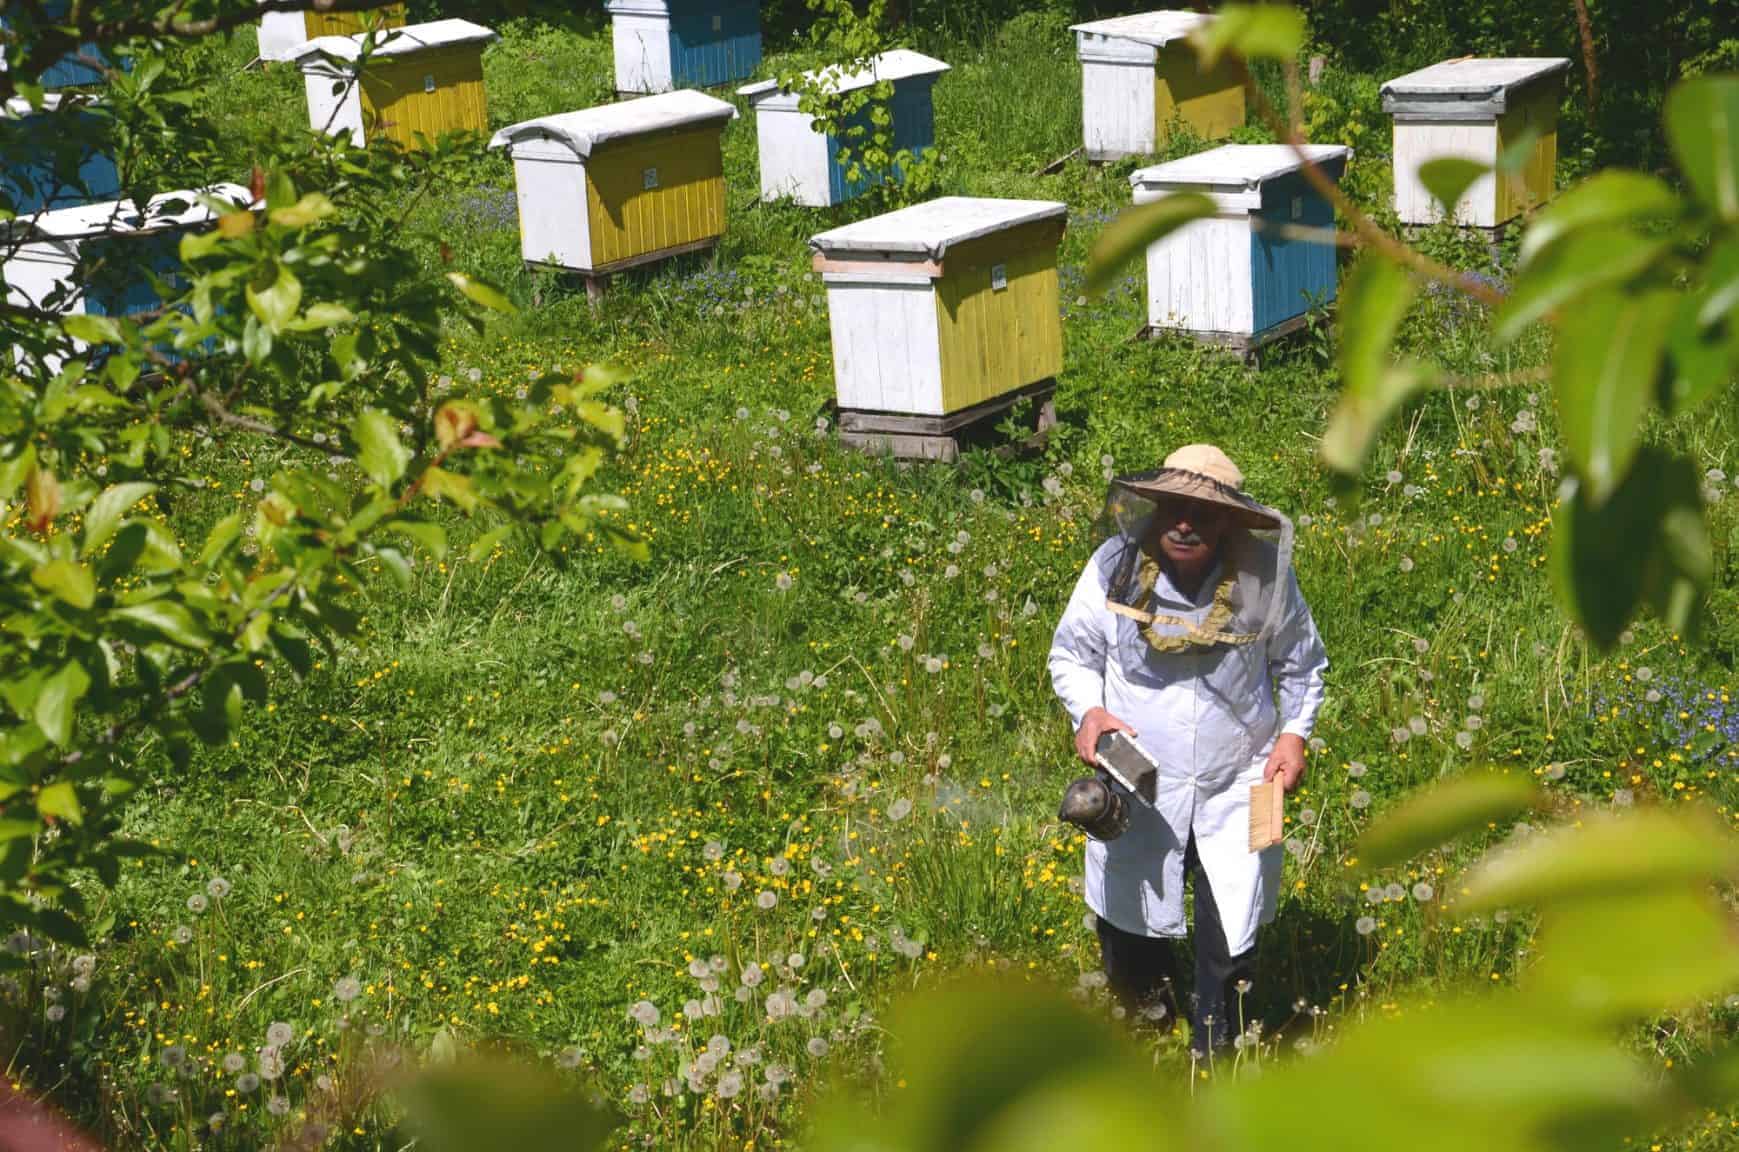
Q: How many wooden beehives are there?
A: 12